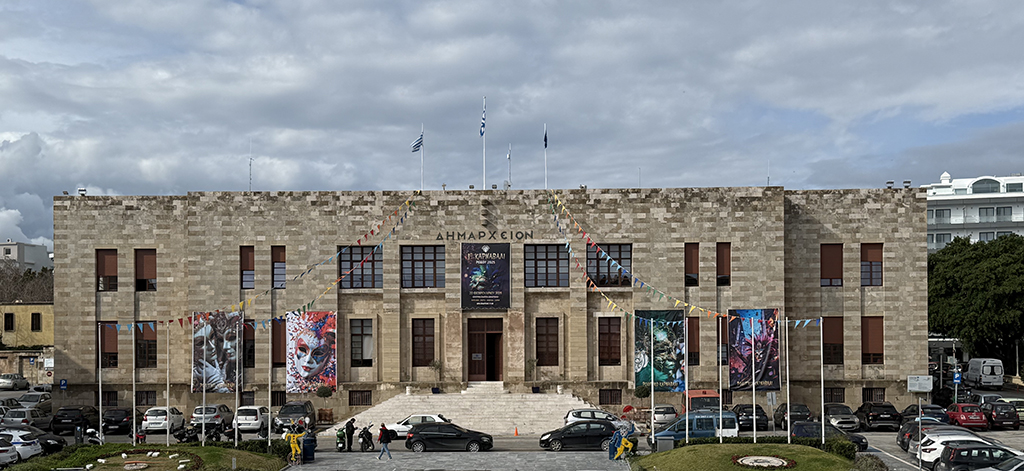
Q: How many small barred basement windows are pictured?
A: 9